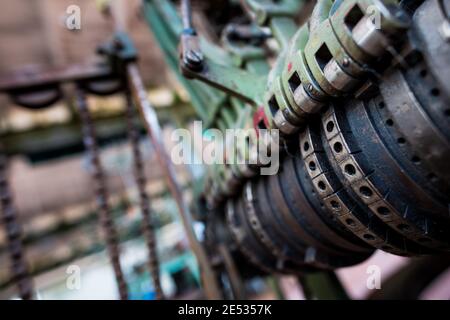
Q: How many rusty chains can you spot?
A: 3